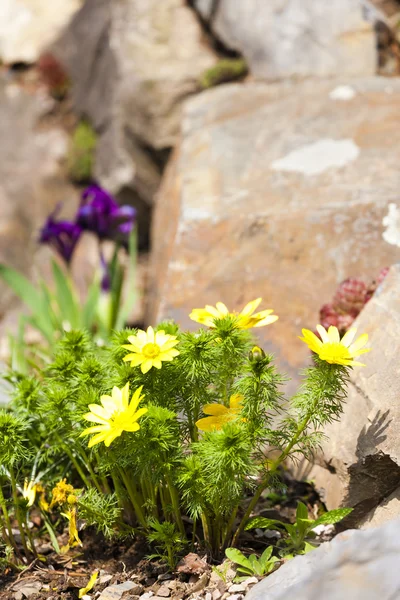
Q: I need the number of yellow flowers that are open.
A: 5